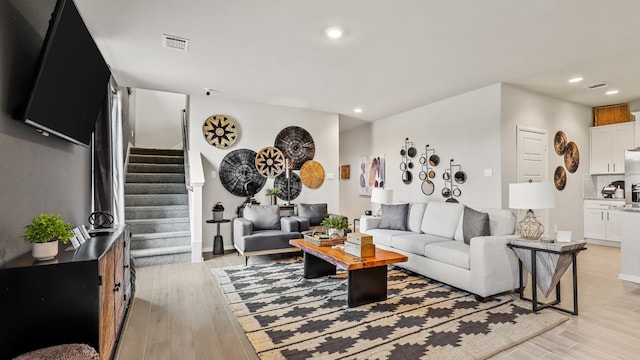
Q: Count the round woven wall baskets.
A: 6